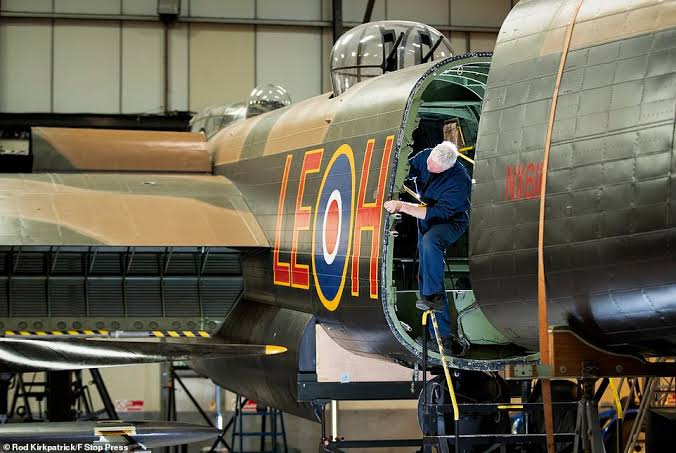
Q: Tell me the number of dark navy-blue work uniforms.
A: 1